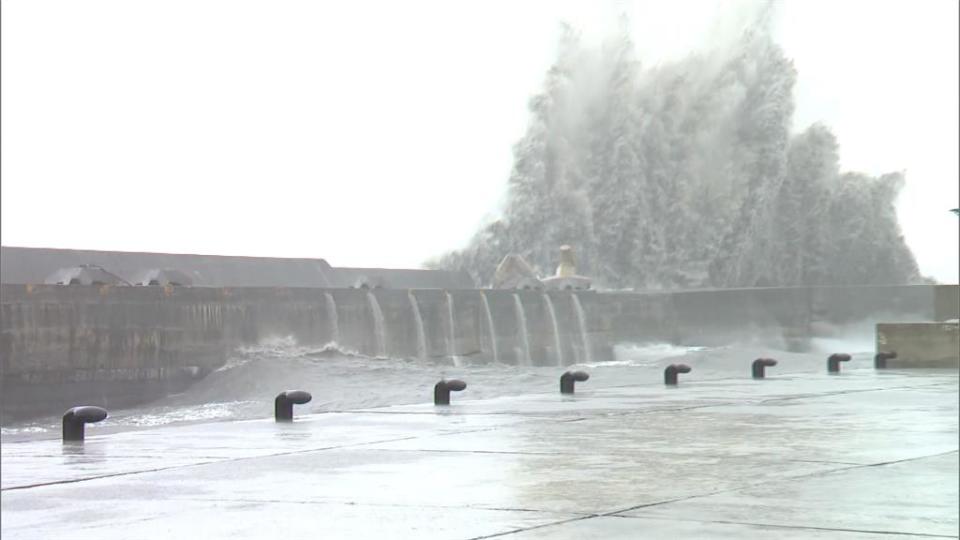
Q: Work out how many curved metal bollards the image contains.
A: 8